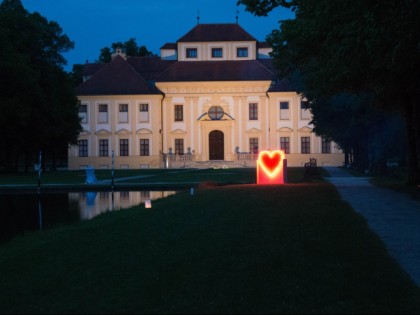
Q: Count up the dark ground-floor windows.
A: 9